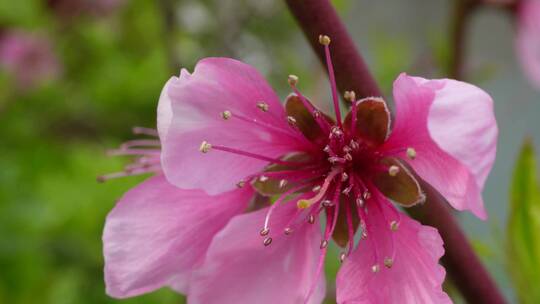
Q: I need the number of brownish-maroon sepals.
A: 5